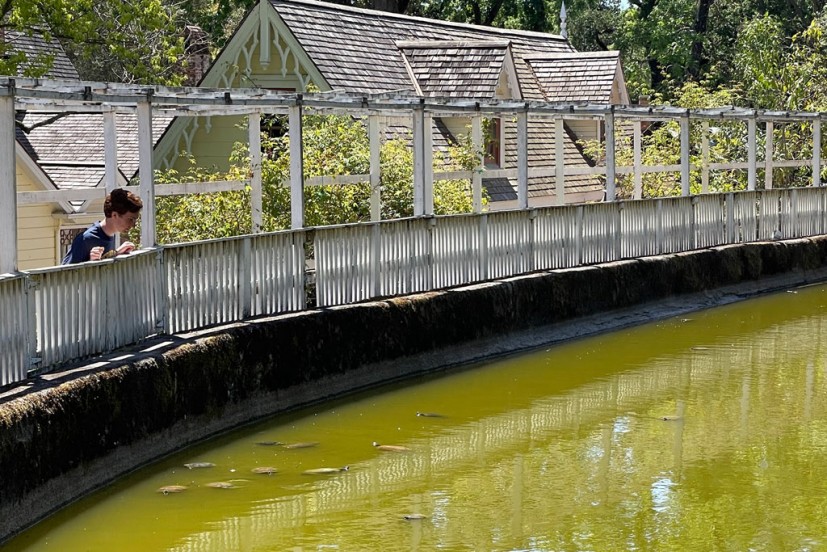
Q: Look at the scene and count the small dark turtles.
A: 11